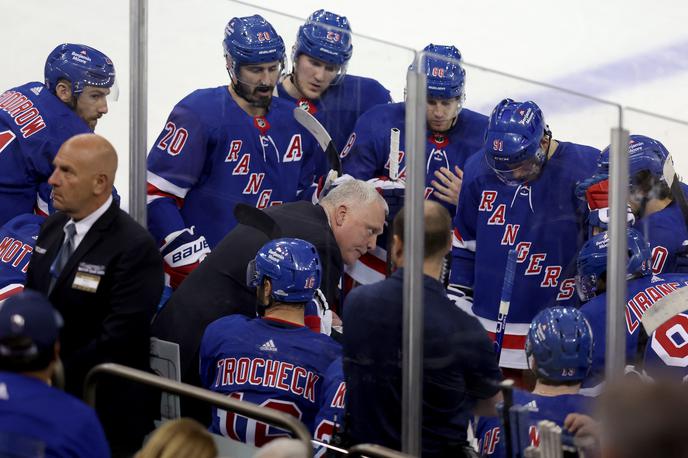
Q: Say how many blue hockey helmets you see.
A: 9